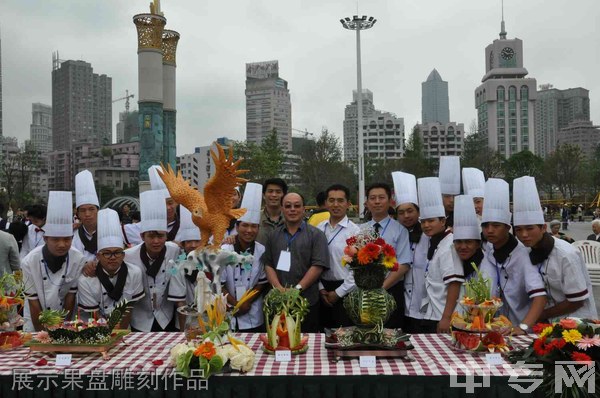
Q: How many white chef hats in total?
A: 14